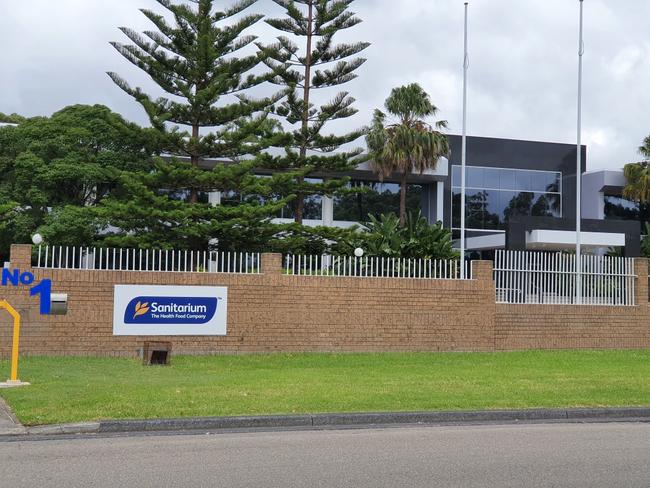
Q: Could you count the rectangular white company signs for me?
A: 1